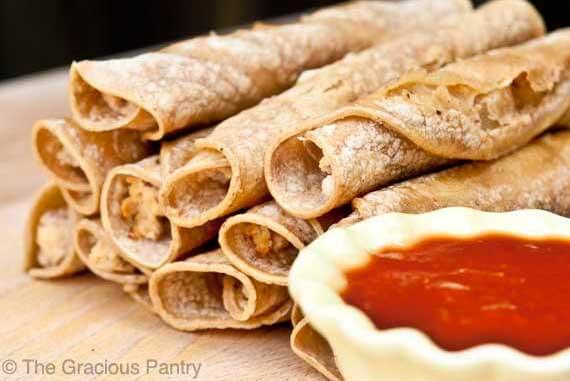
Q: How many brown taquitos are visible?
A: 11